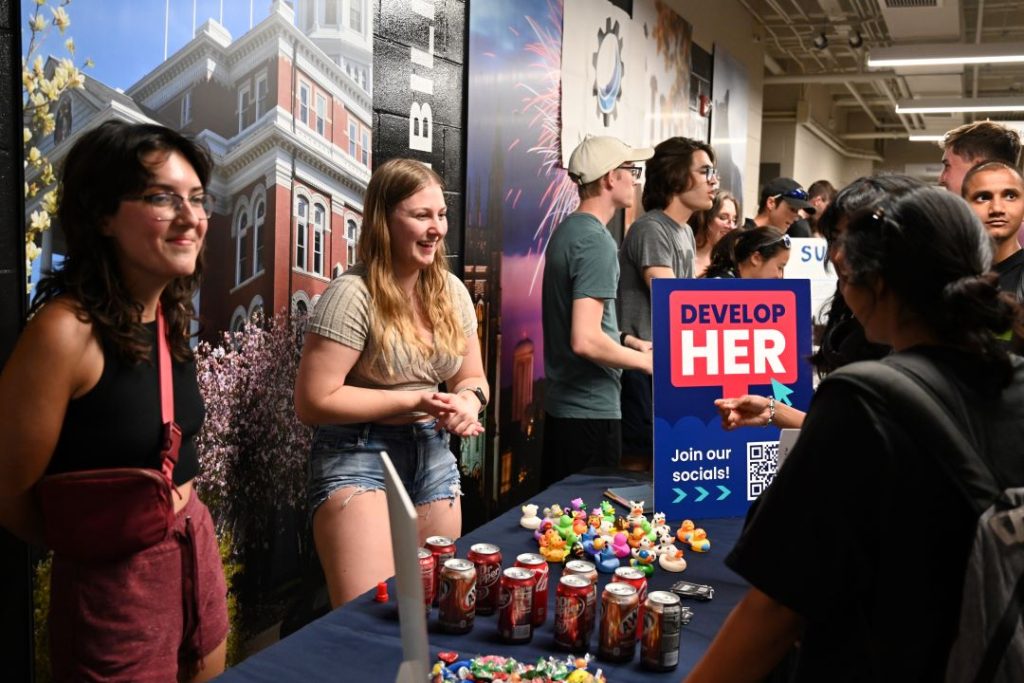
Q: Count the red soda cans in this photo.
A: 7